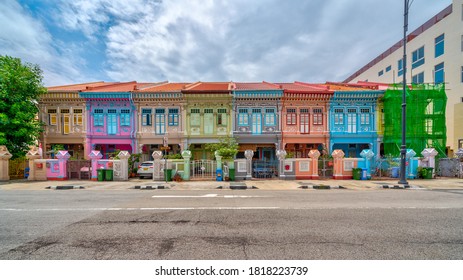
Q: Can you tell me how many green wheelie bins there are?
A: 6